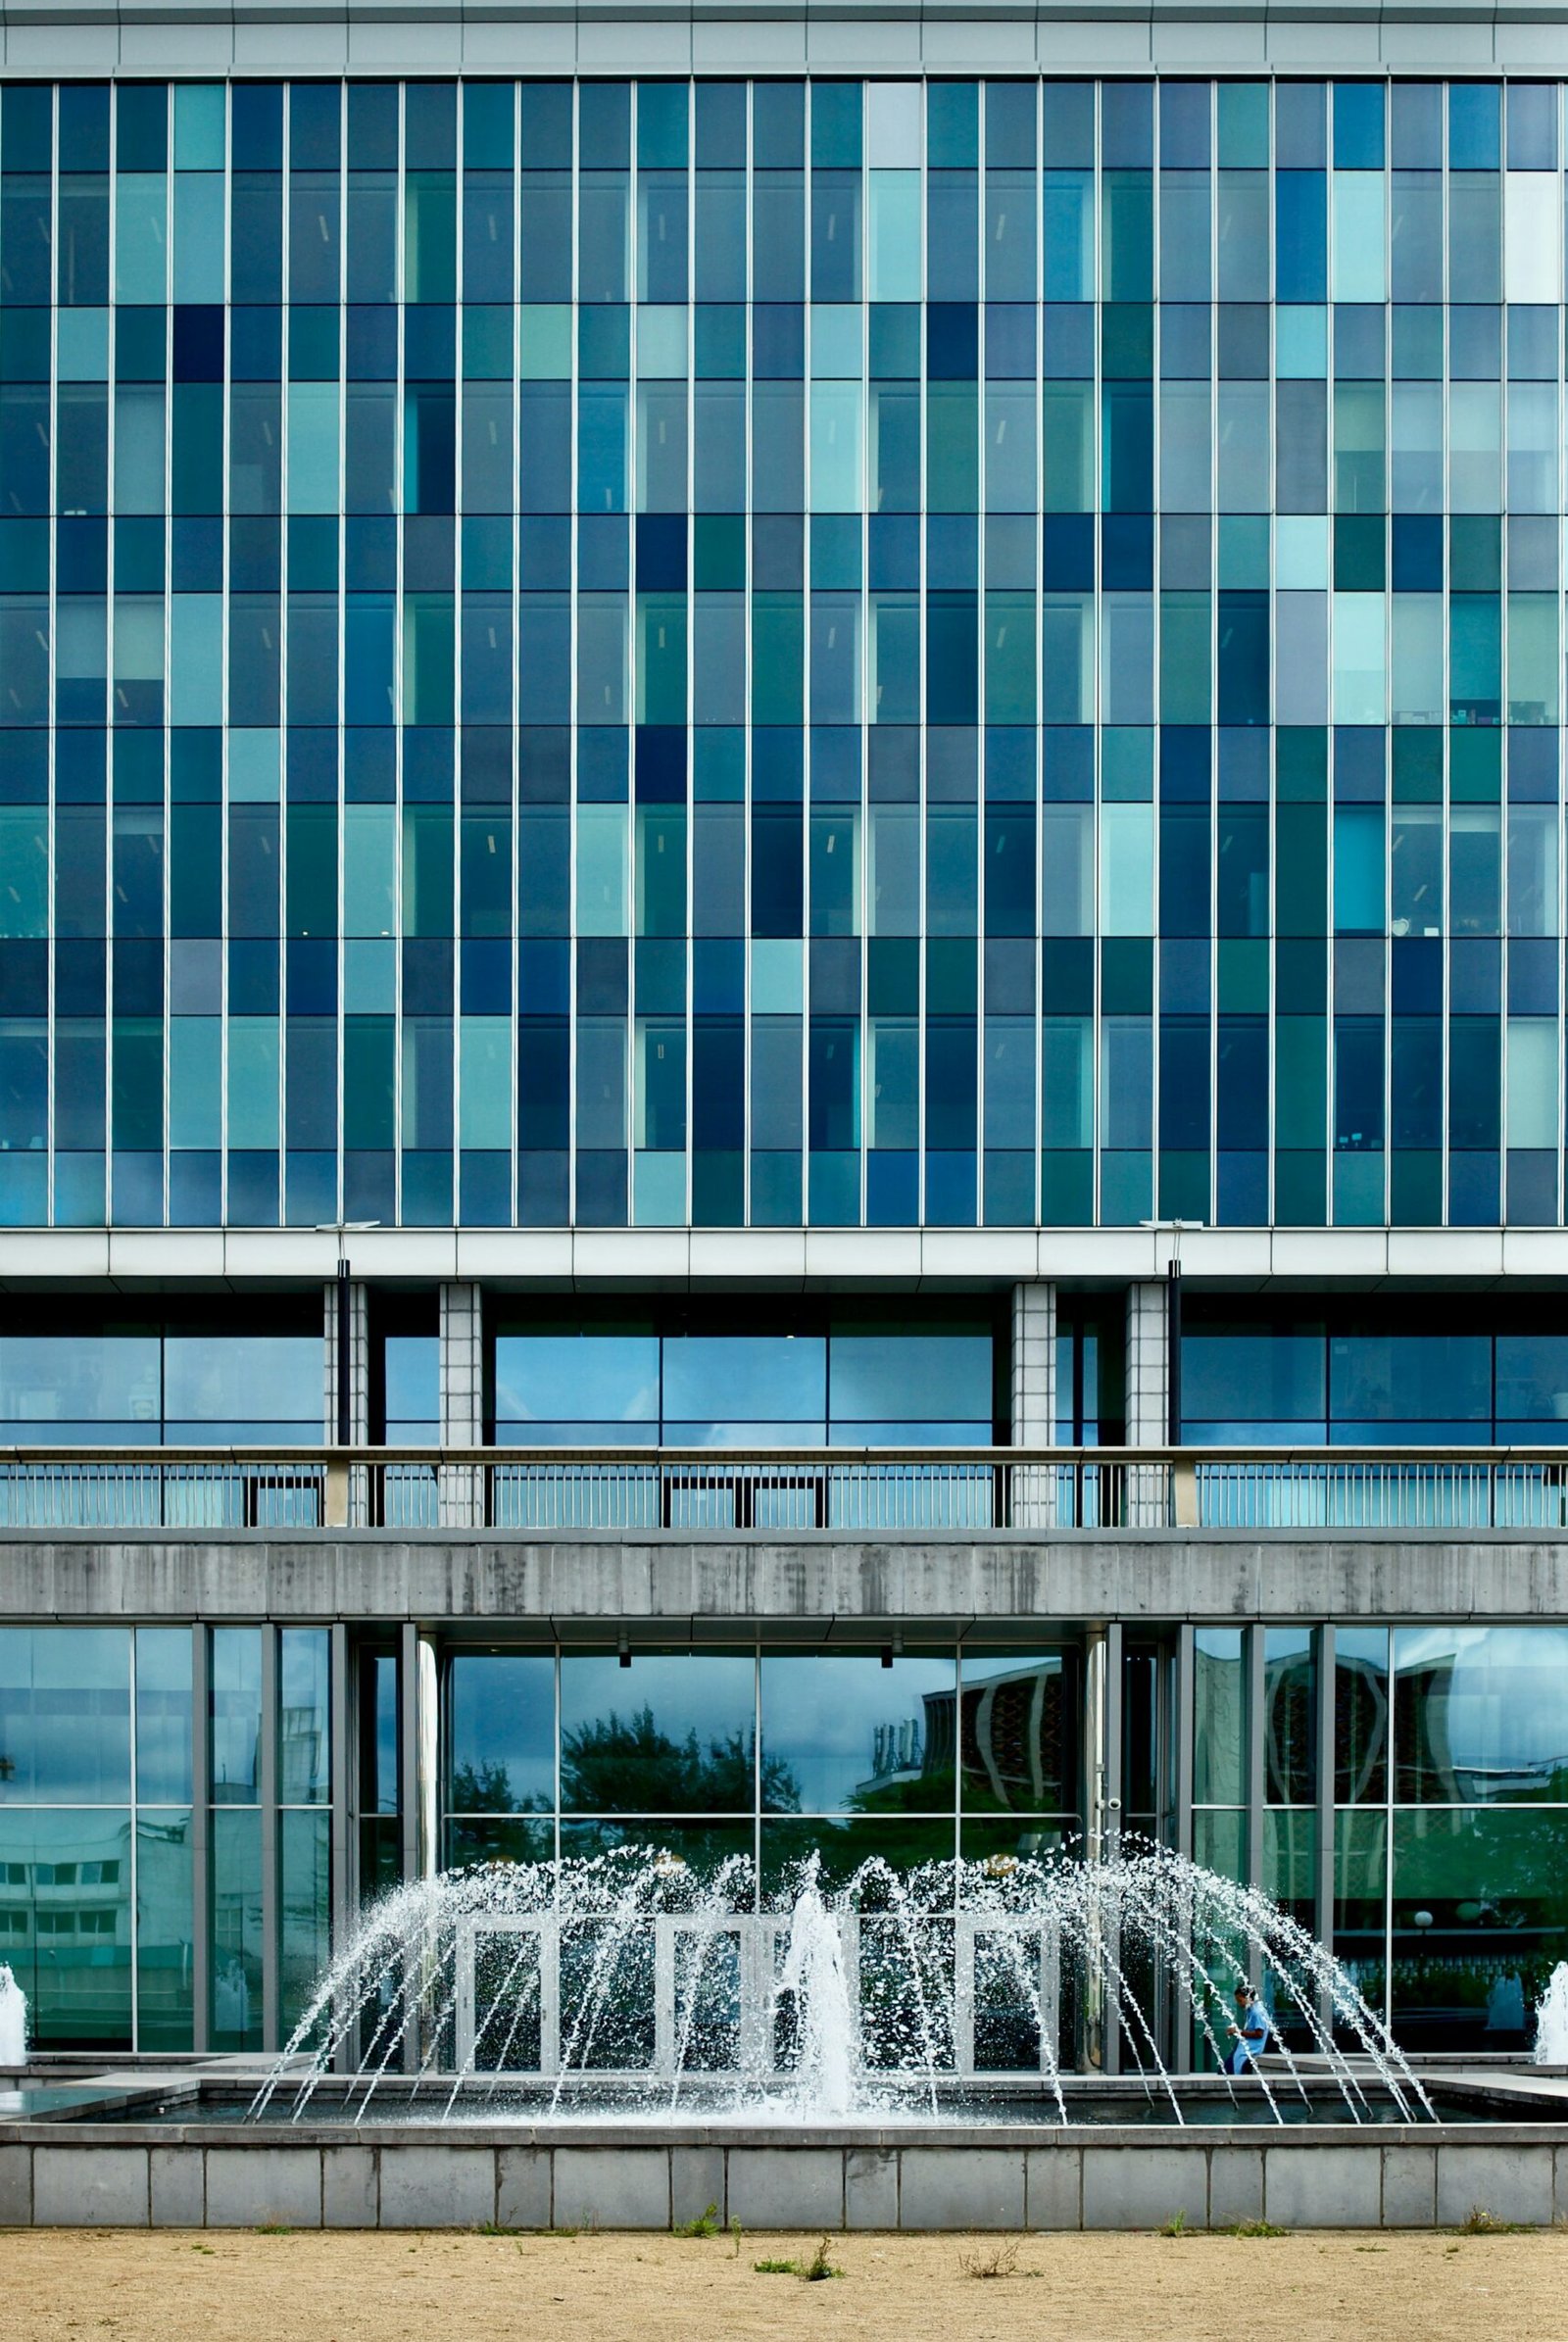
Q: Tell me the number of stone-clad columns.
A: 4